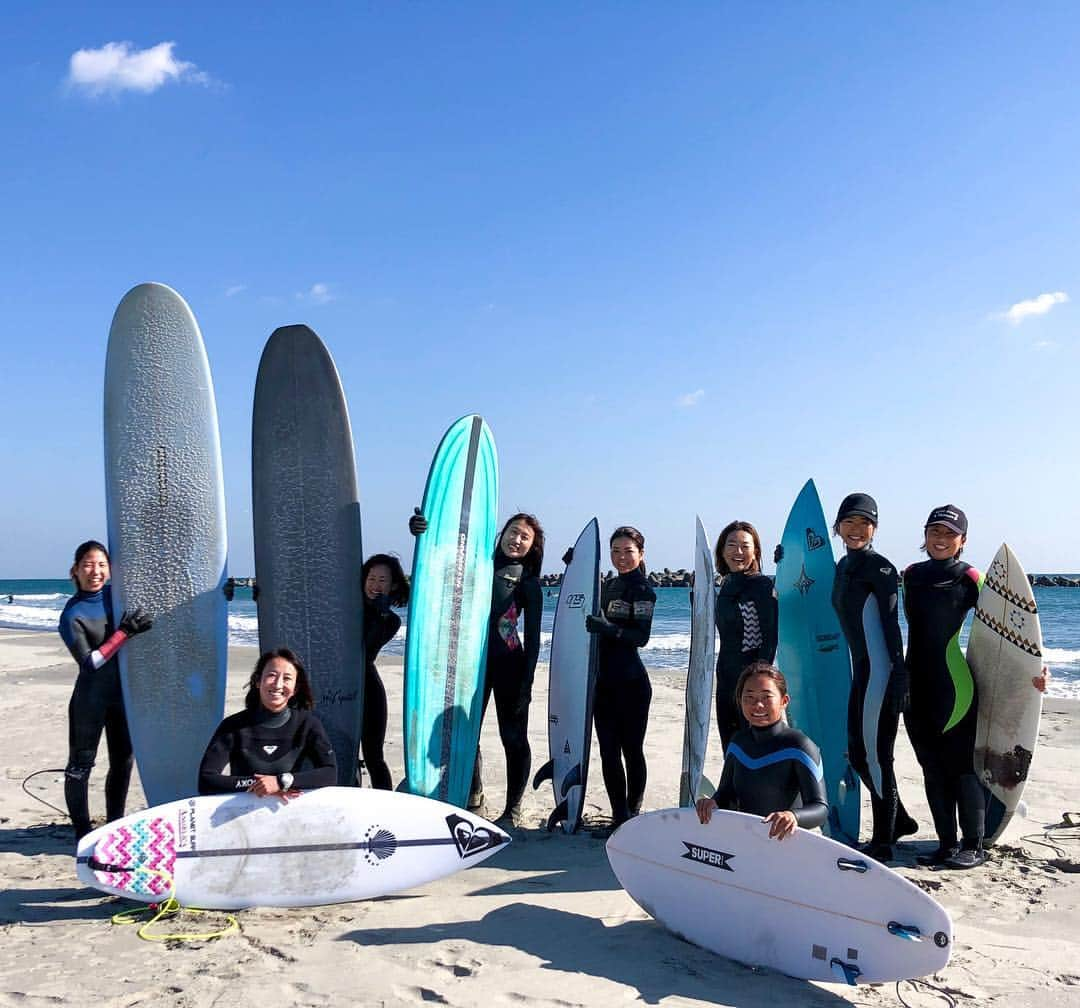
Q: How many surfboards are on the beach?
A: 9